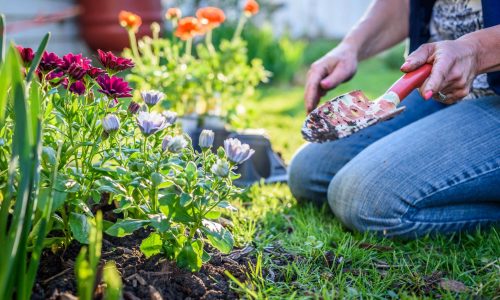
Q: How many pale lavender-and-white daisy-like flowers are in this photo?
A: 8